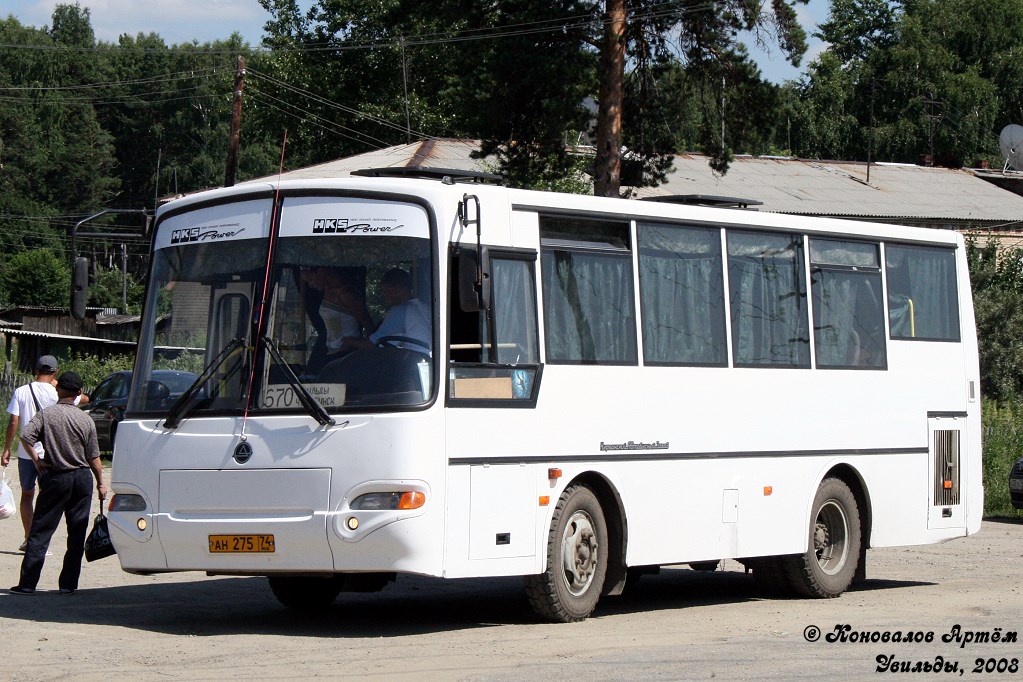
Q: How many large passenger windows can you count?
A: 5